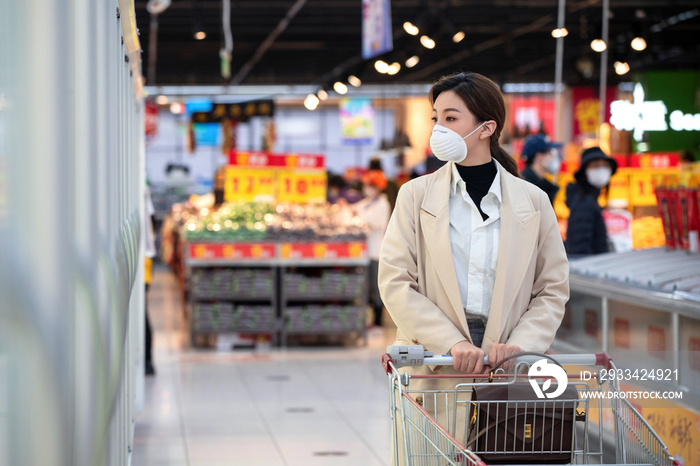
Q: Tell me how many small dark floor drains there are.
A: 3